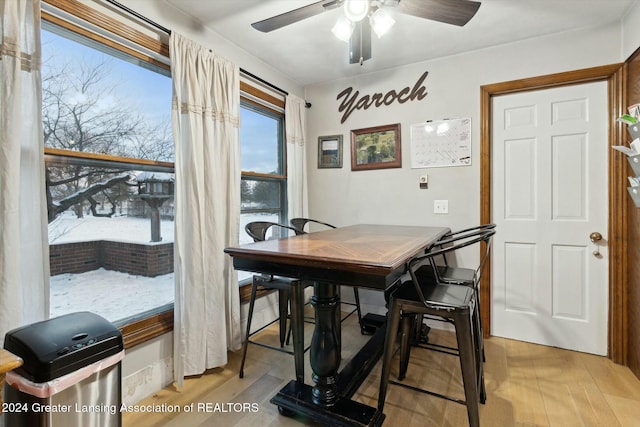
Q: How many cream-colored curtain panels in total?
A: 3